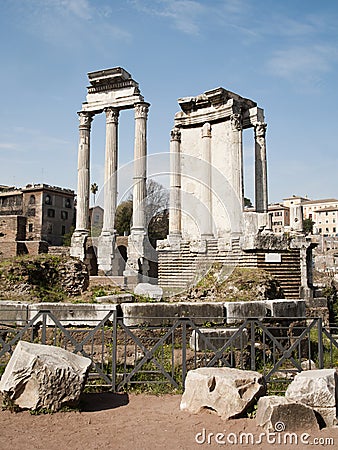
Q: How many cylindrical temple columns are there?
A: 7